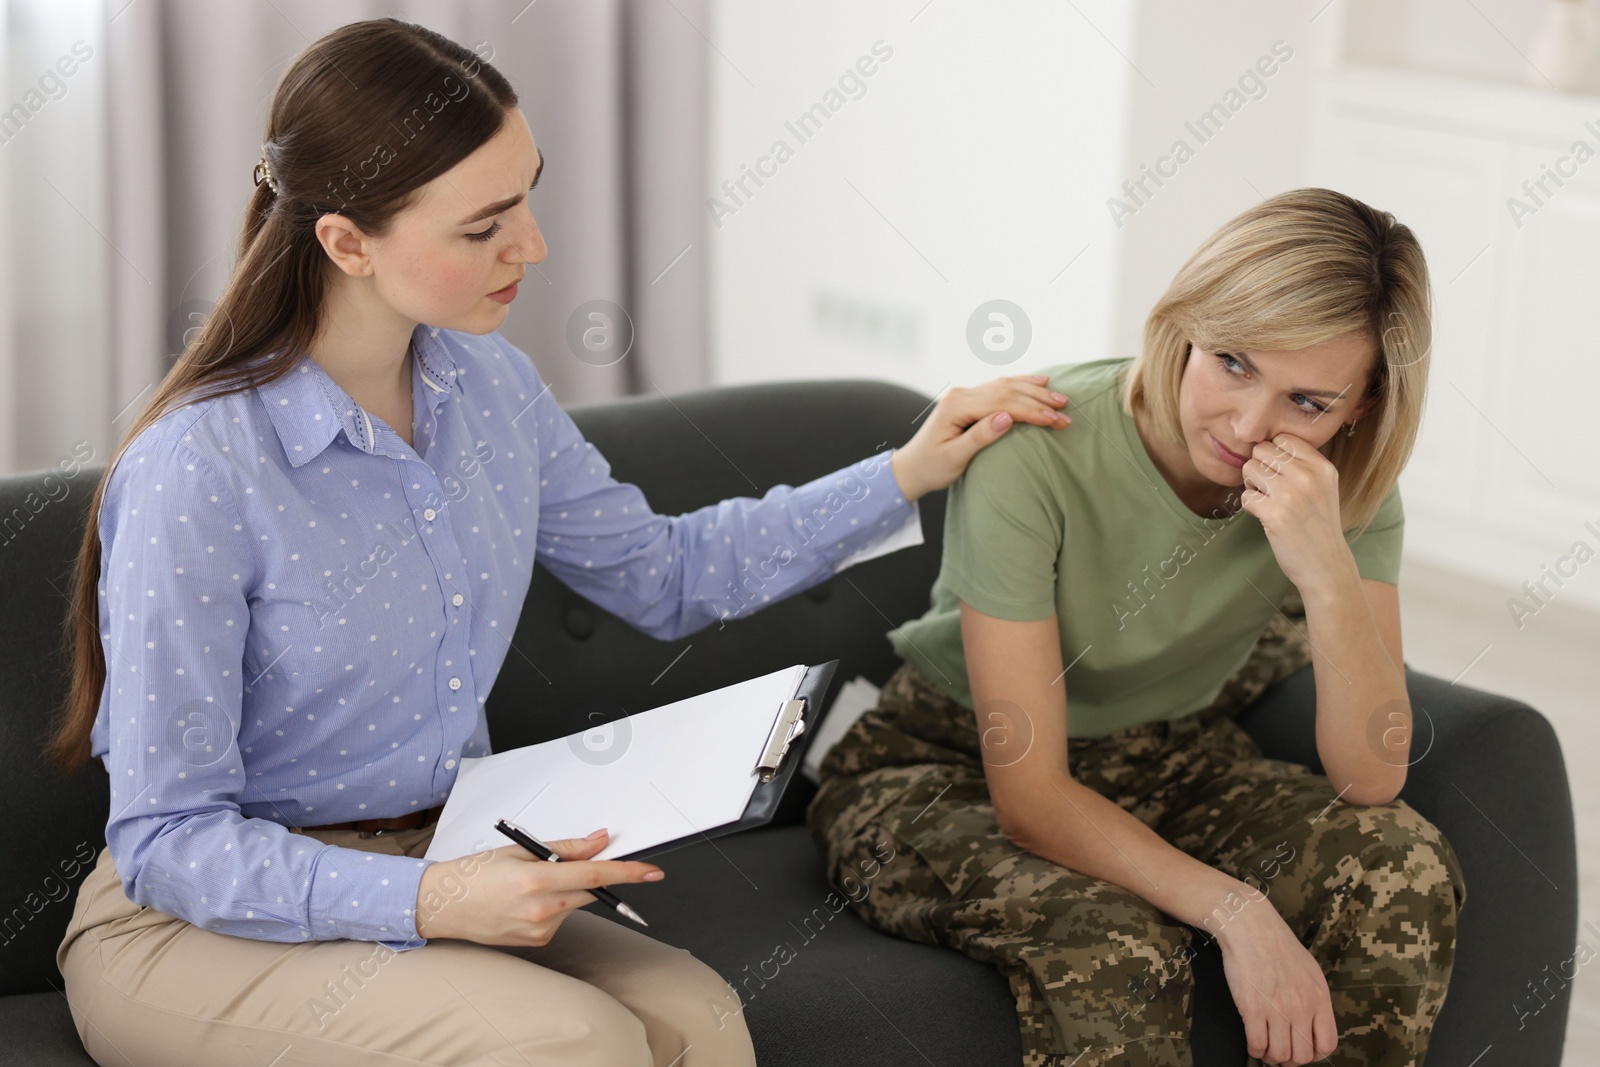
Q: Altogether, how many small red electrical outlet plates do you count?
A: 0